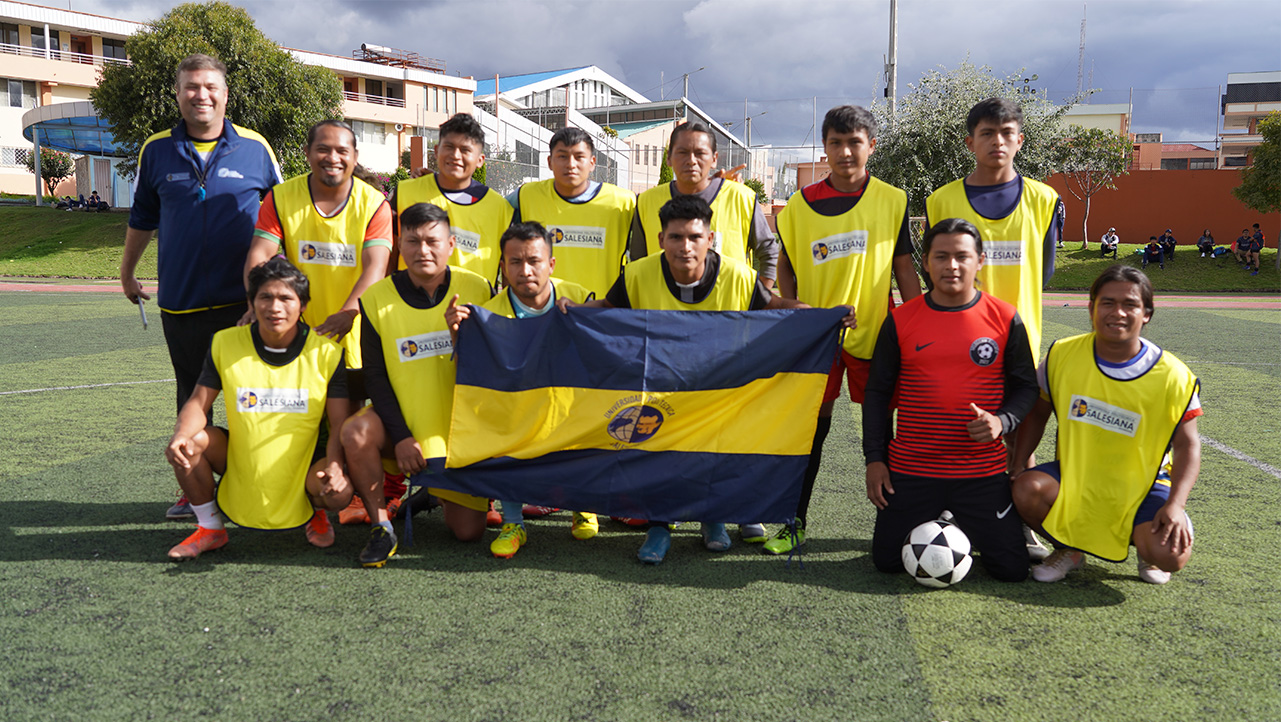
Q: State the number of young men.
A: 12